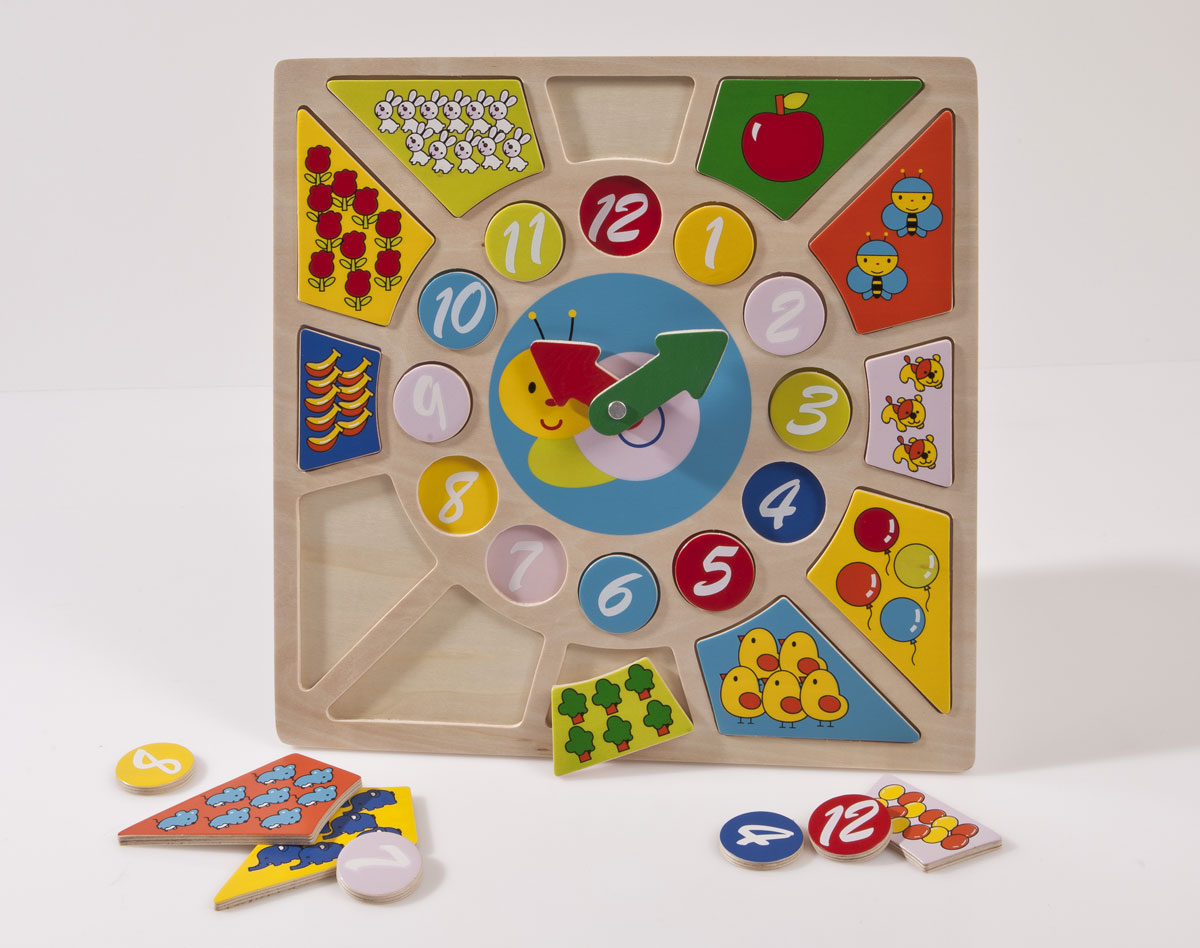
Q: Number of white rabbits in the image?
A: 11